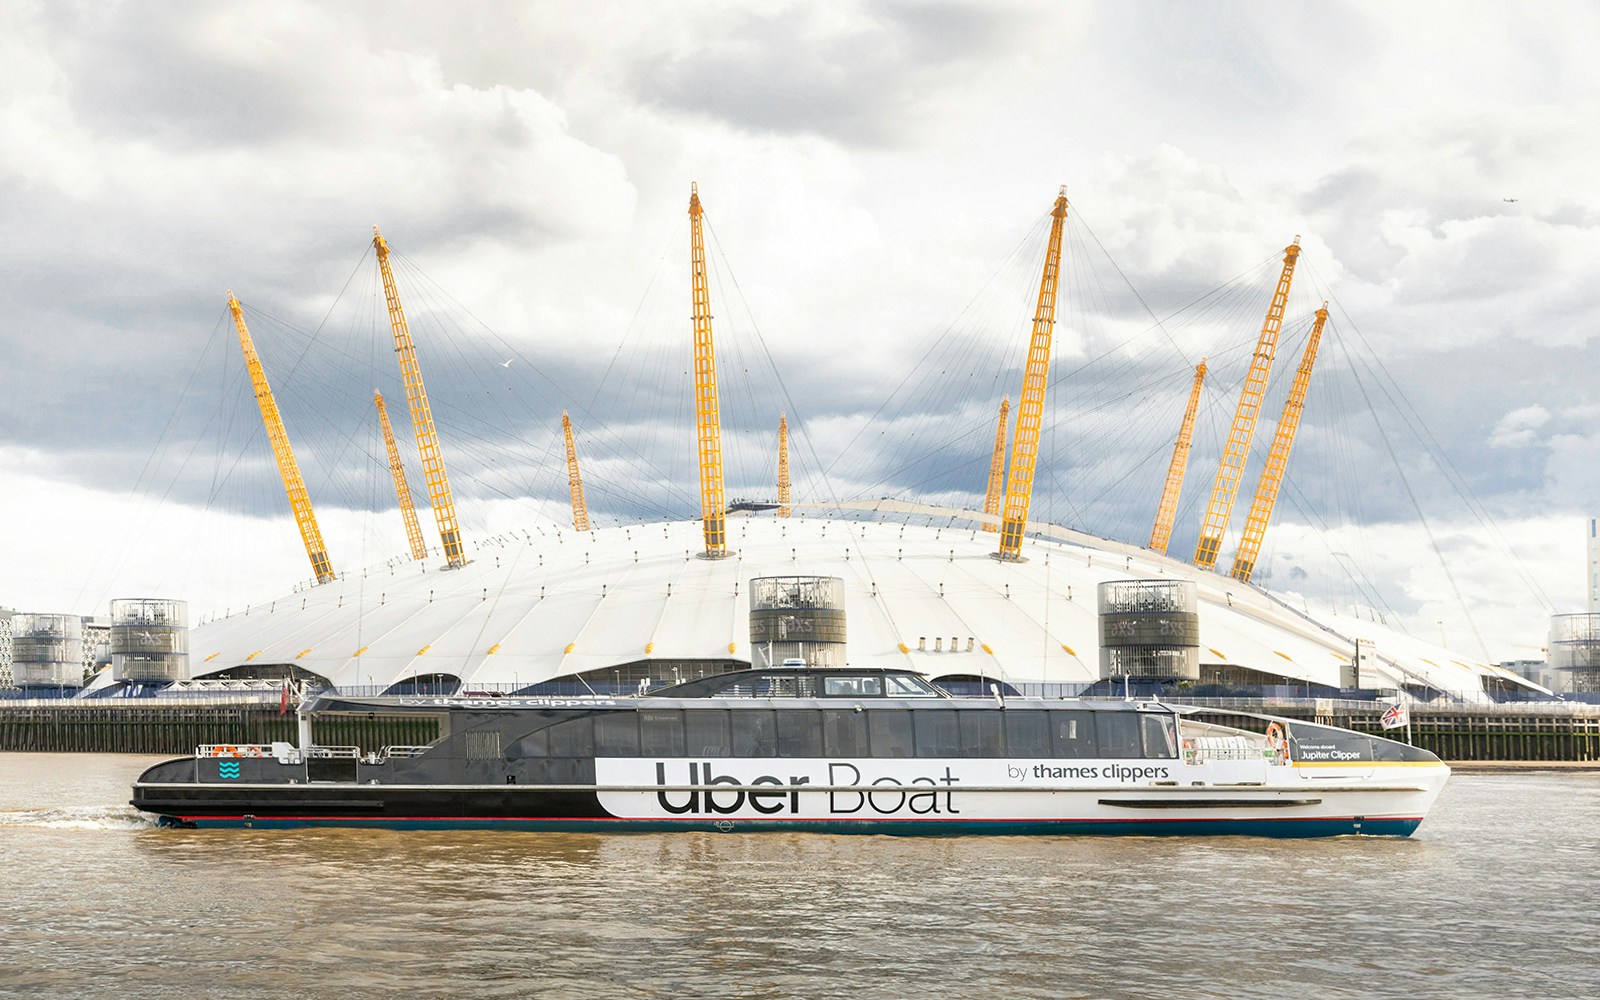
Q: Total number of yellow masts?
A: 11